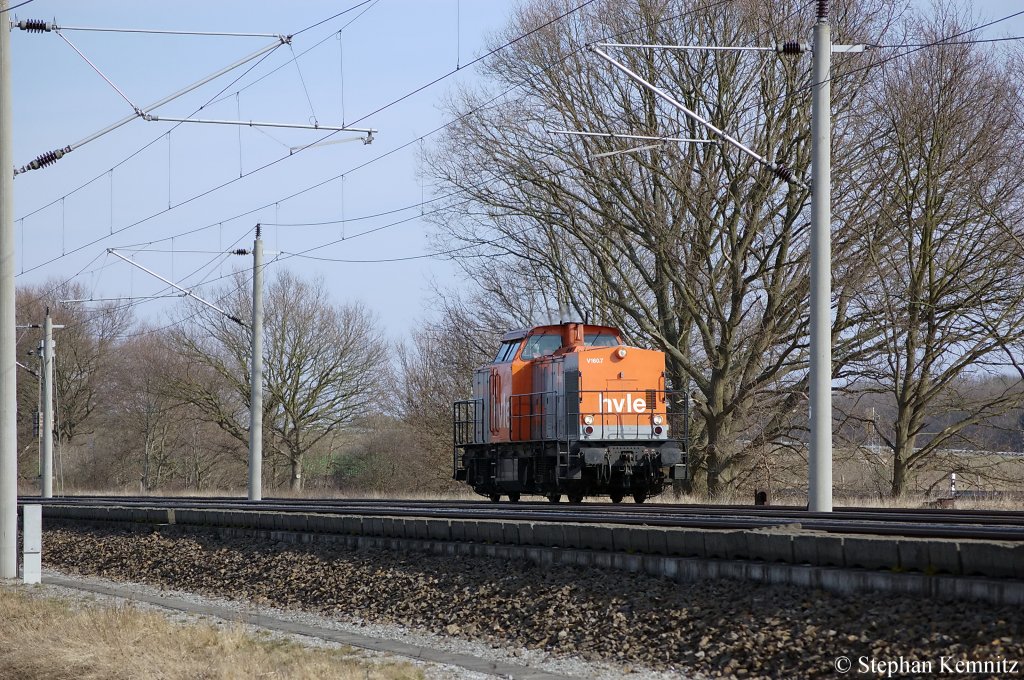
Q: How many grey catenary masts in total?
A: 4